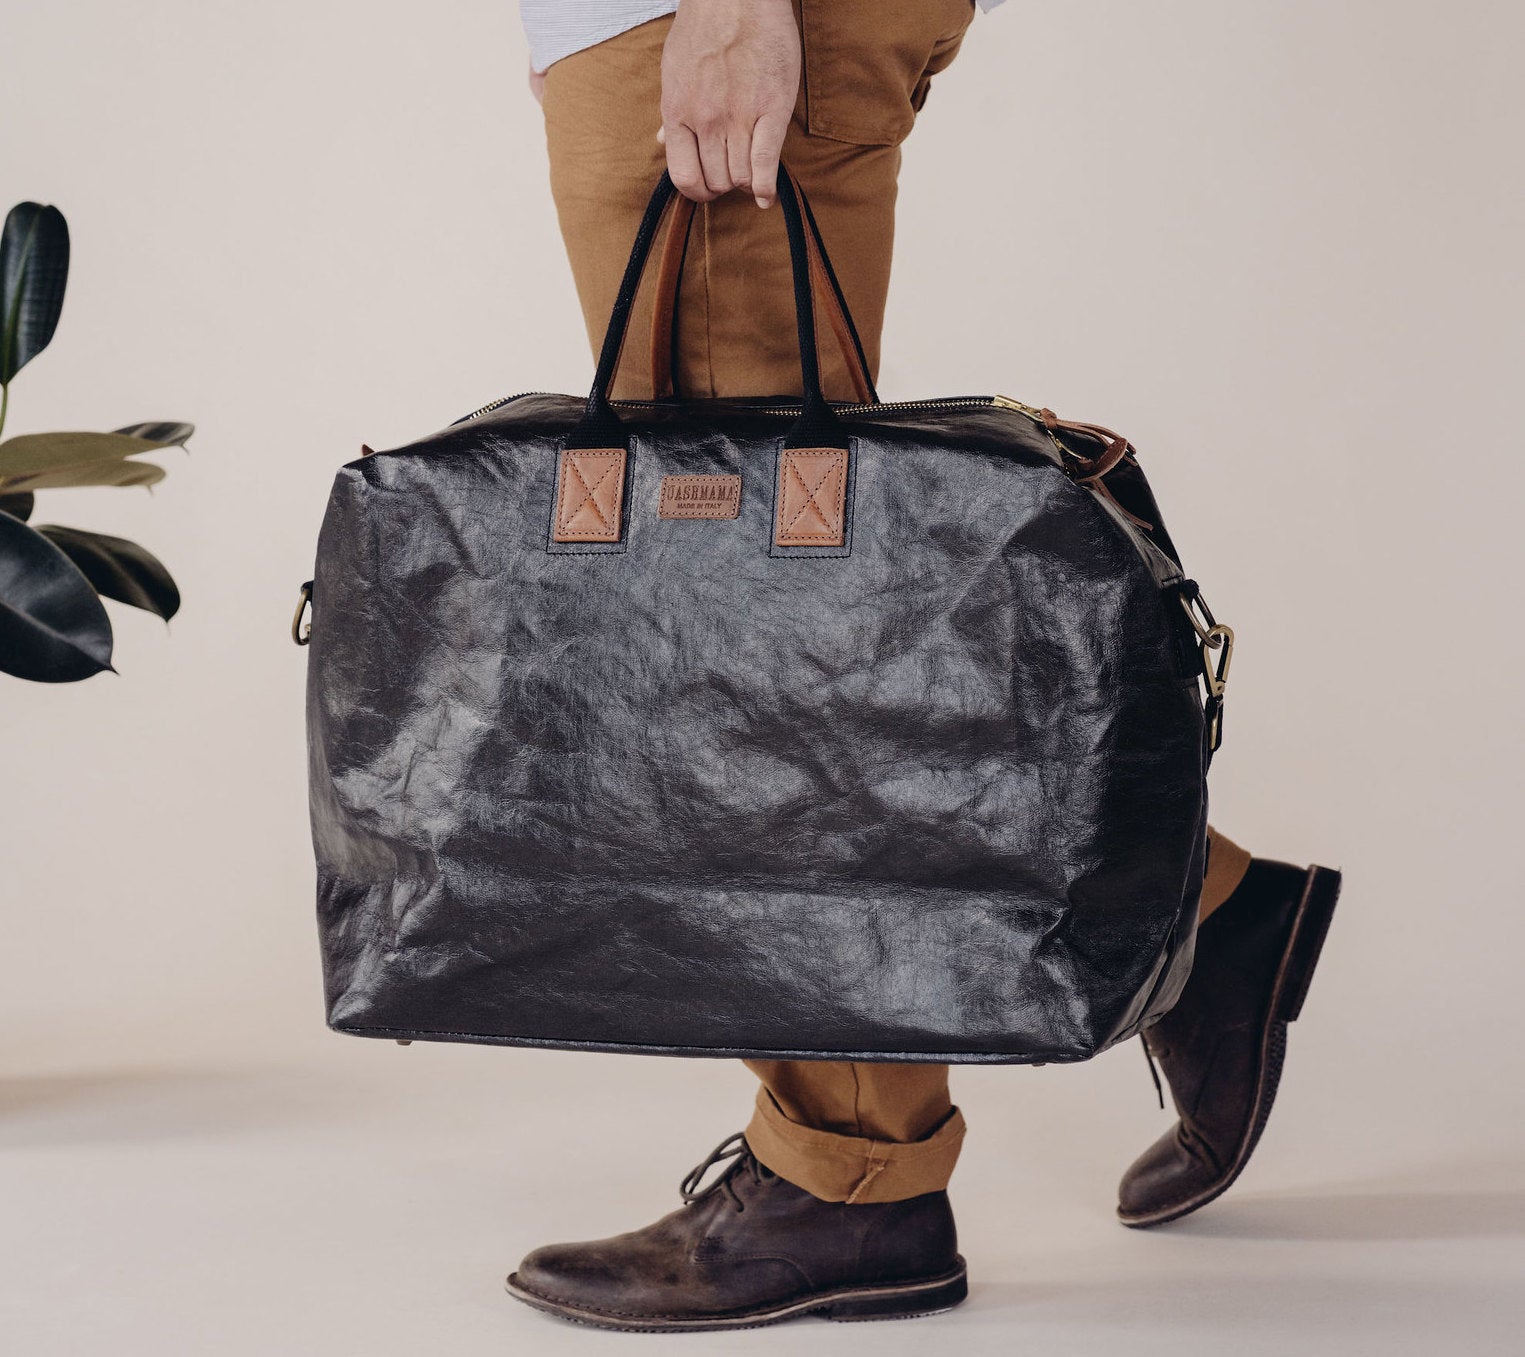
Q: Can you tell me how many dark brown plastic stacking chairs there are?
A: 0